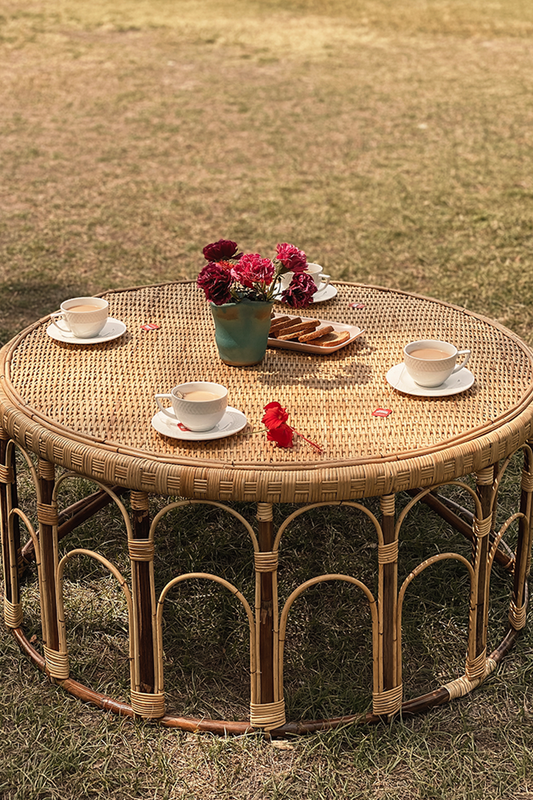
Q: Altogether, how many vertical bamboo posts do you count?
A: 7